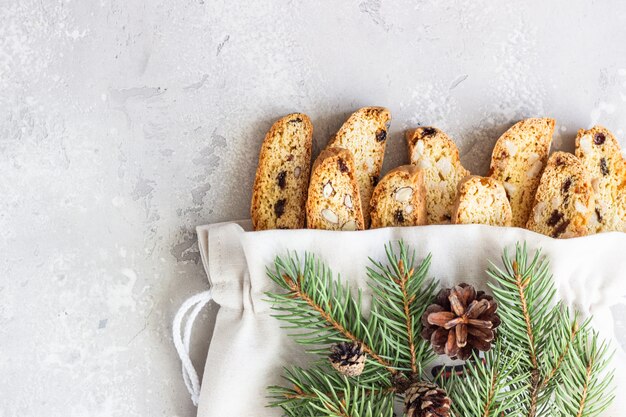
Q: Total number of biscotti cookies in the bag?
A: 9